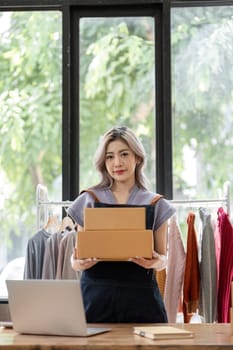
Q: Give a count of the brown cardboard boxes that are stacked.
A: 2